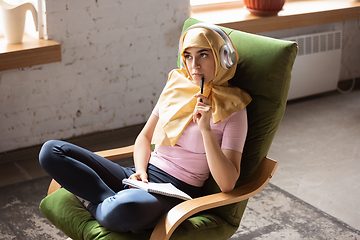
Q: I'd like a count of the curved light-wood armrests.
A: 2